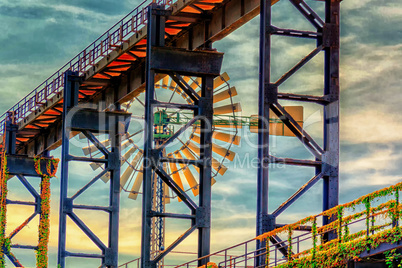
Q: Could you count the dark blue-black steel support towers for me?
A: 4